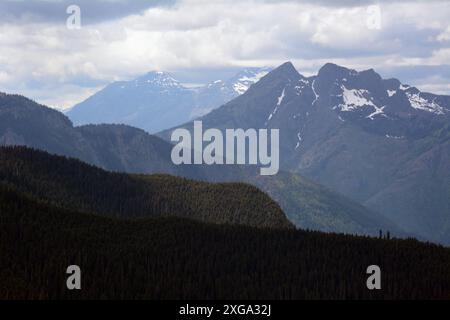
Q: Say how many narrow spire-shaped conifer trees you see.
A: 2